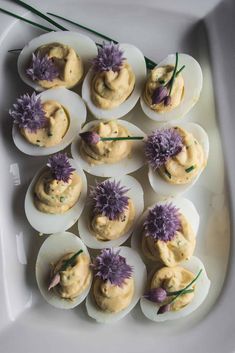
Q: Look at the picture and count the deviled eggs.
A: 12